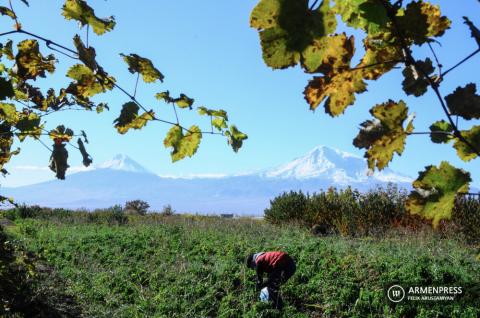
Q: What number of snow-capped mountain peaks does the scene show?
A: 2